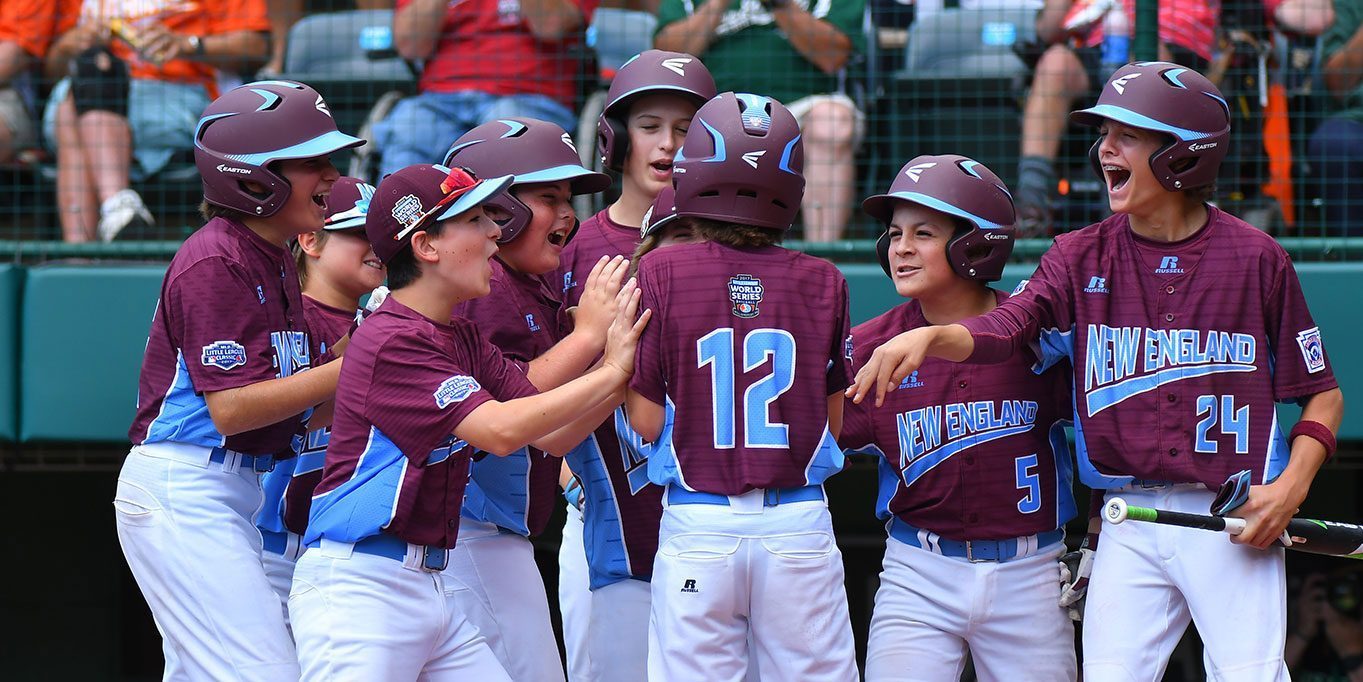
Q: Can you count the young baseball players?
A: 9